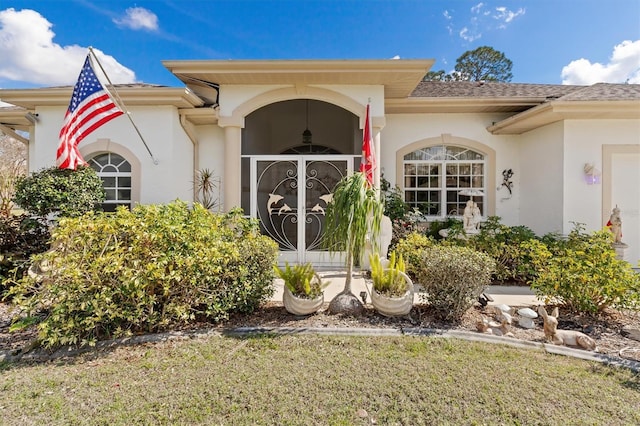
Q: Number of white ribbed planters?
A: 2